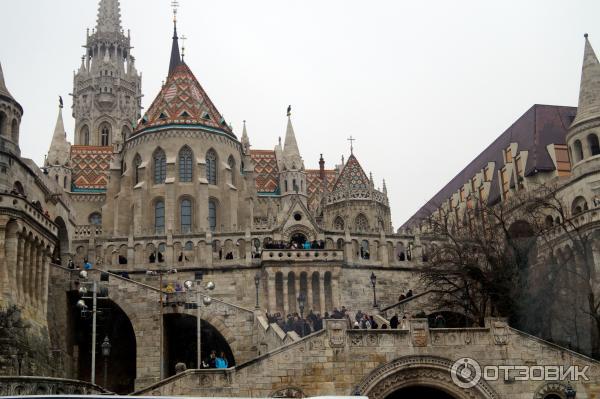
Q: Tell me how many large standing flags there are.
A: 0